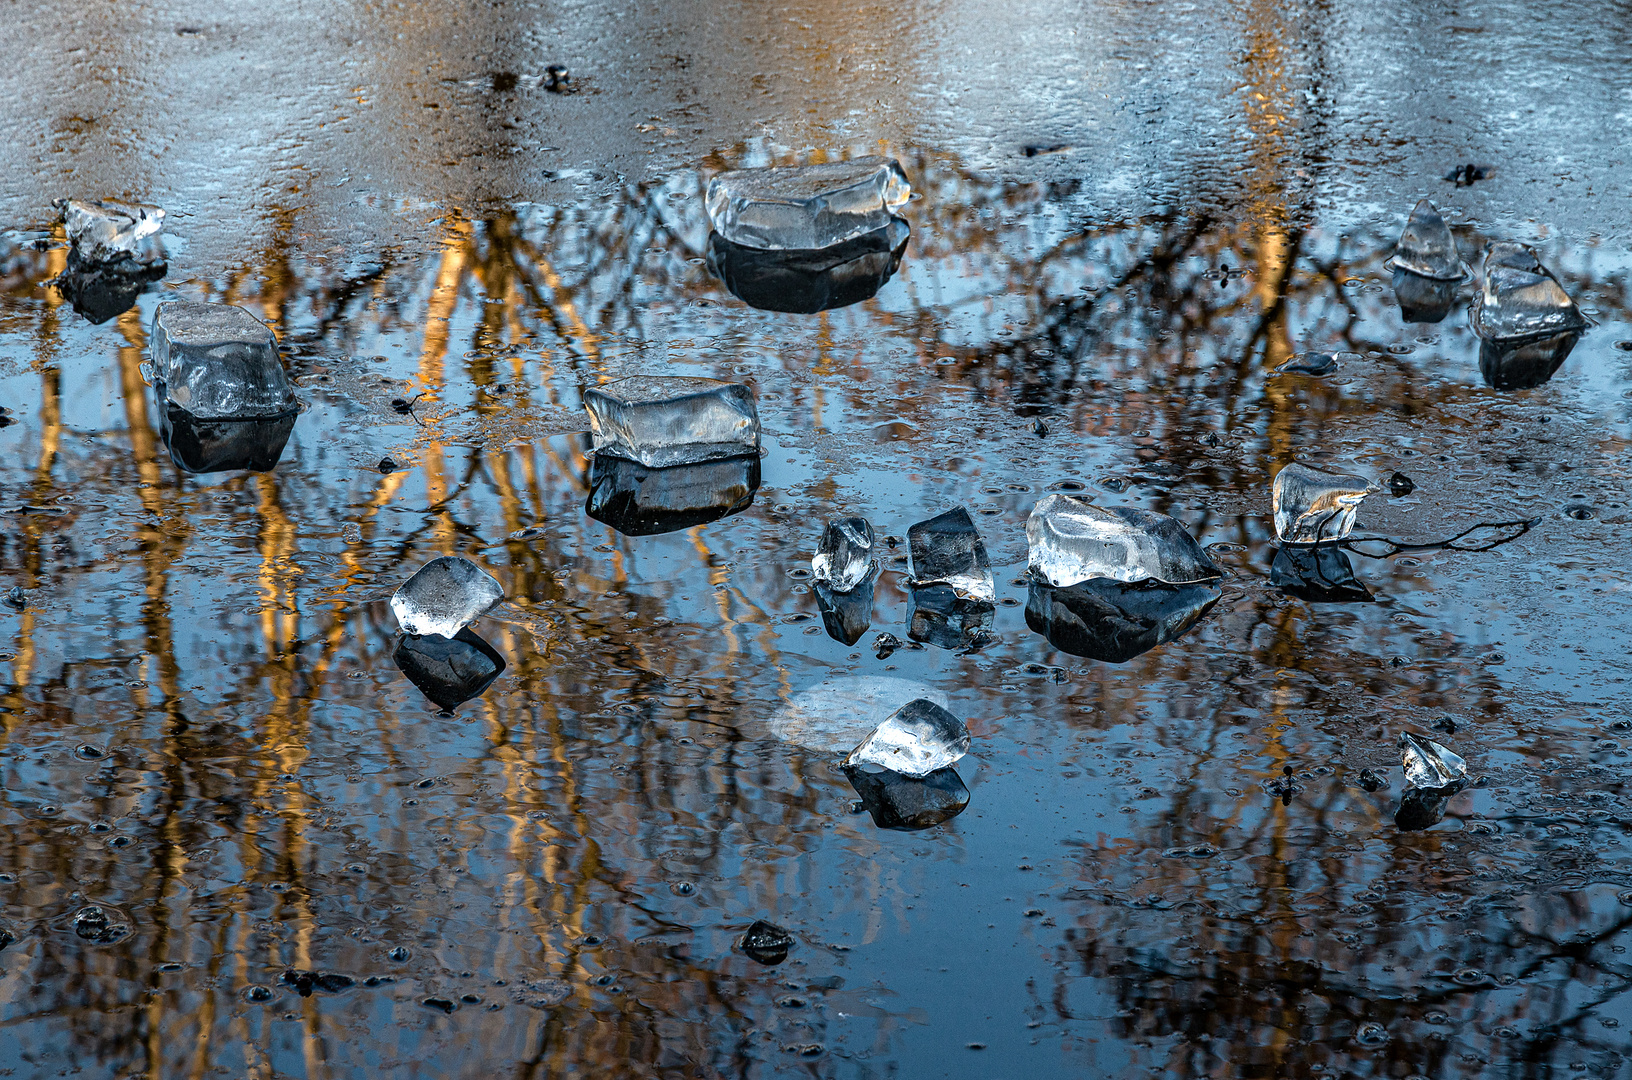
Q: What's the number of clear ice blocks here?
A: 13